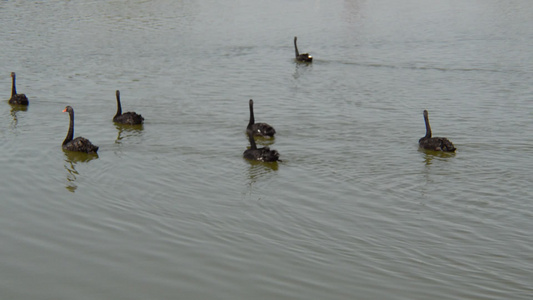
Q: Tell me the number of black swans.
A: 7